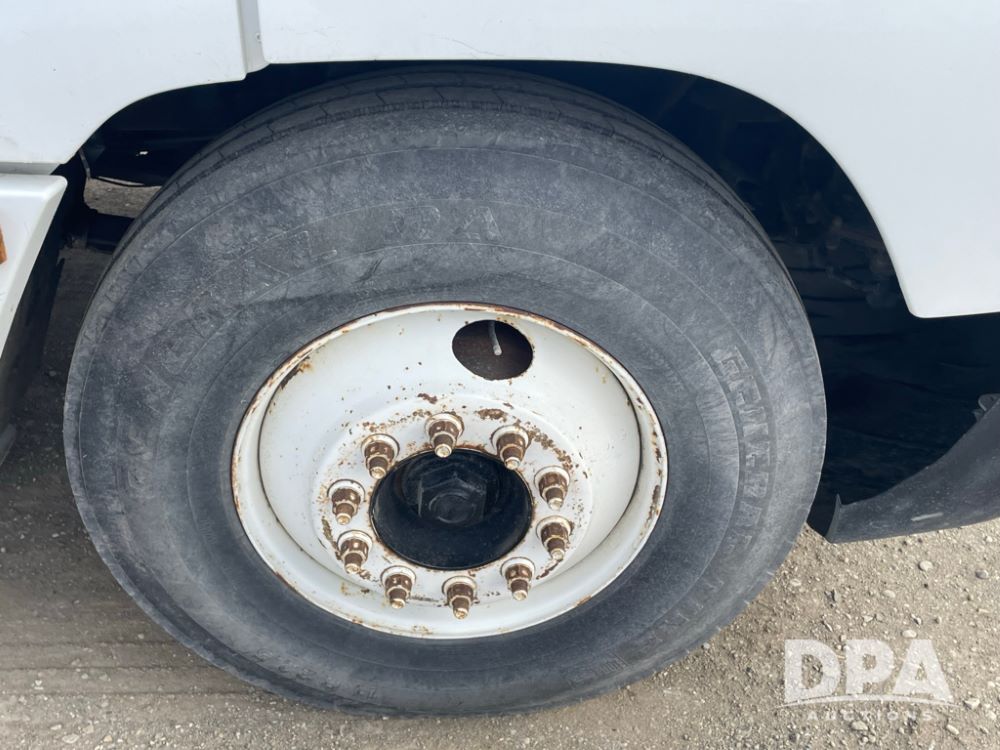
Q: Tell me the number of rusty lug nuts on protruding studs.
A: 10